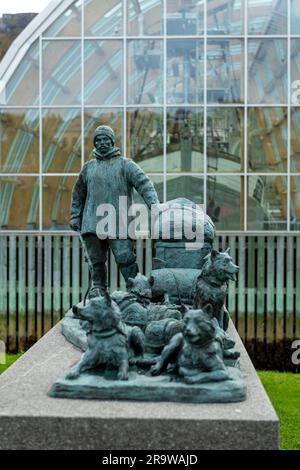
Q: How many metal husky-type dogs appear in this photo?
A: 4